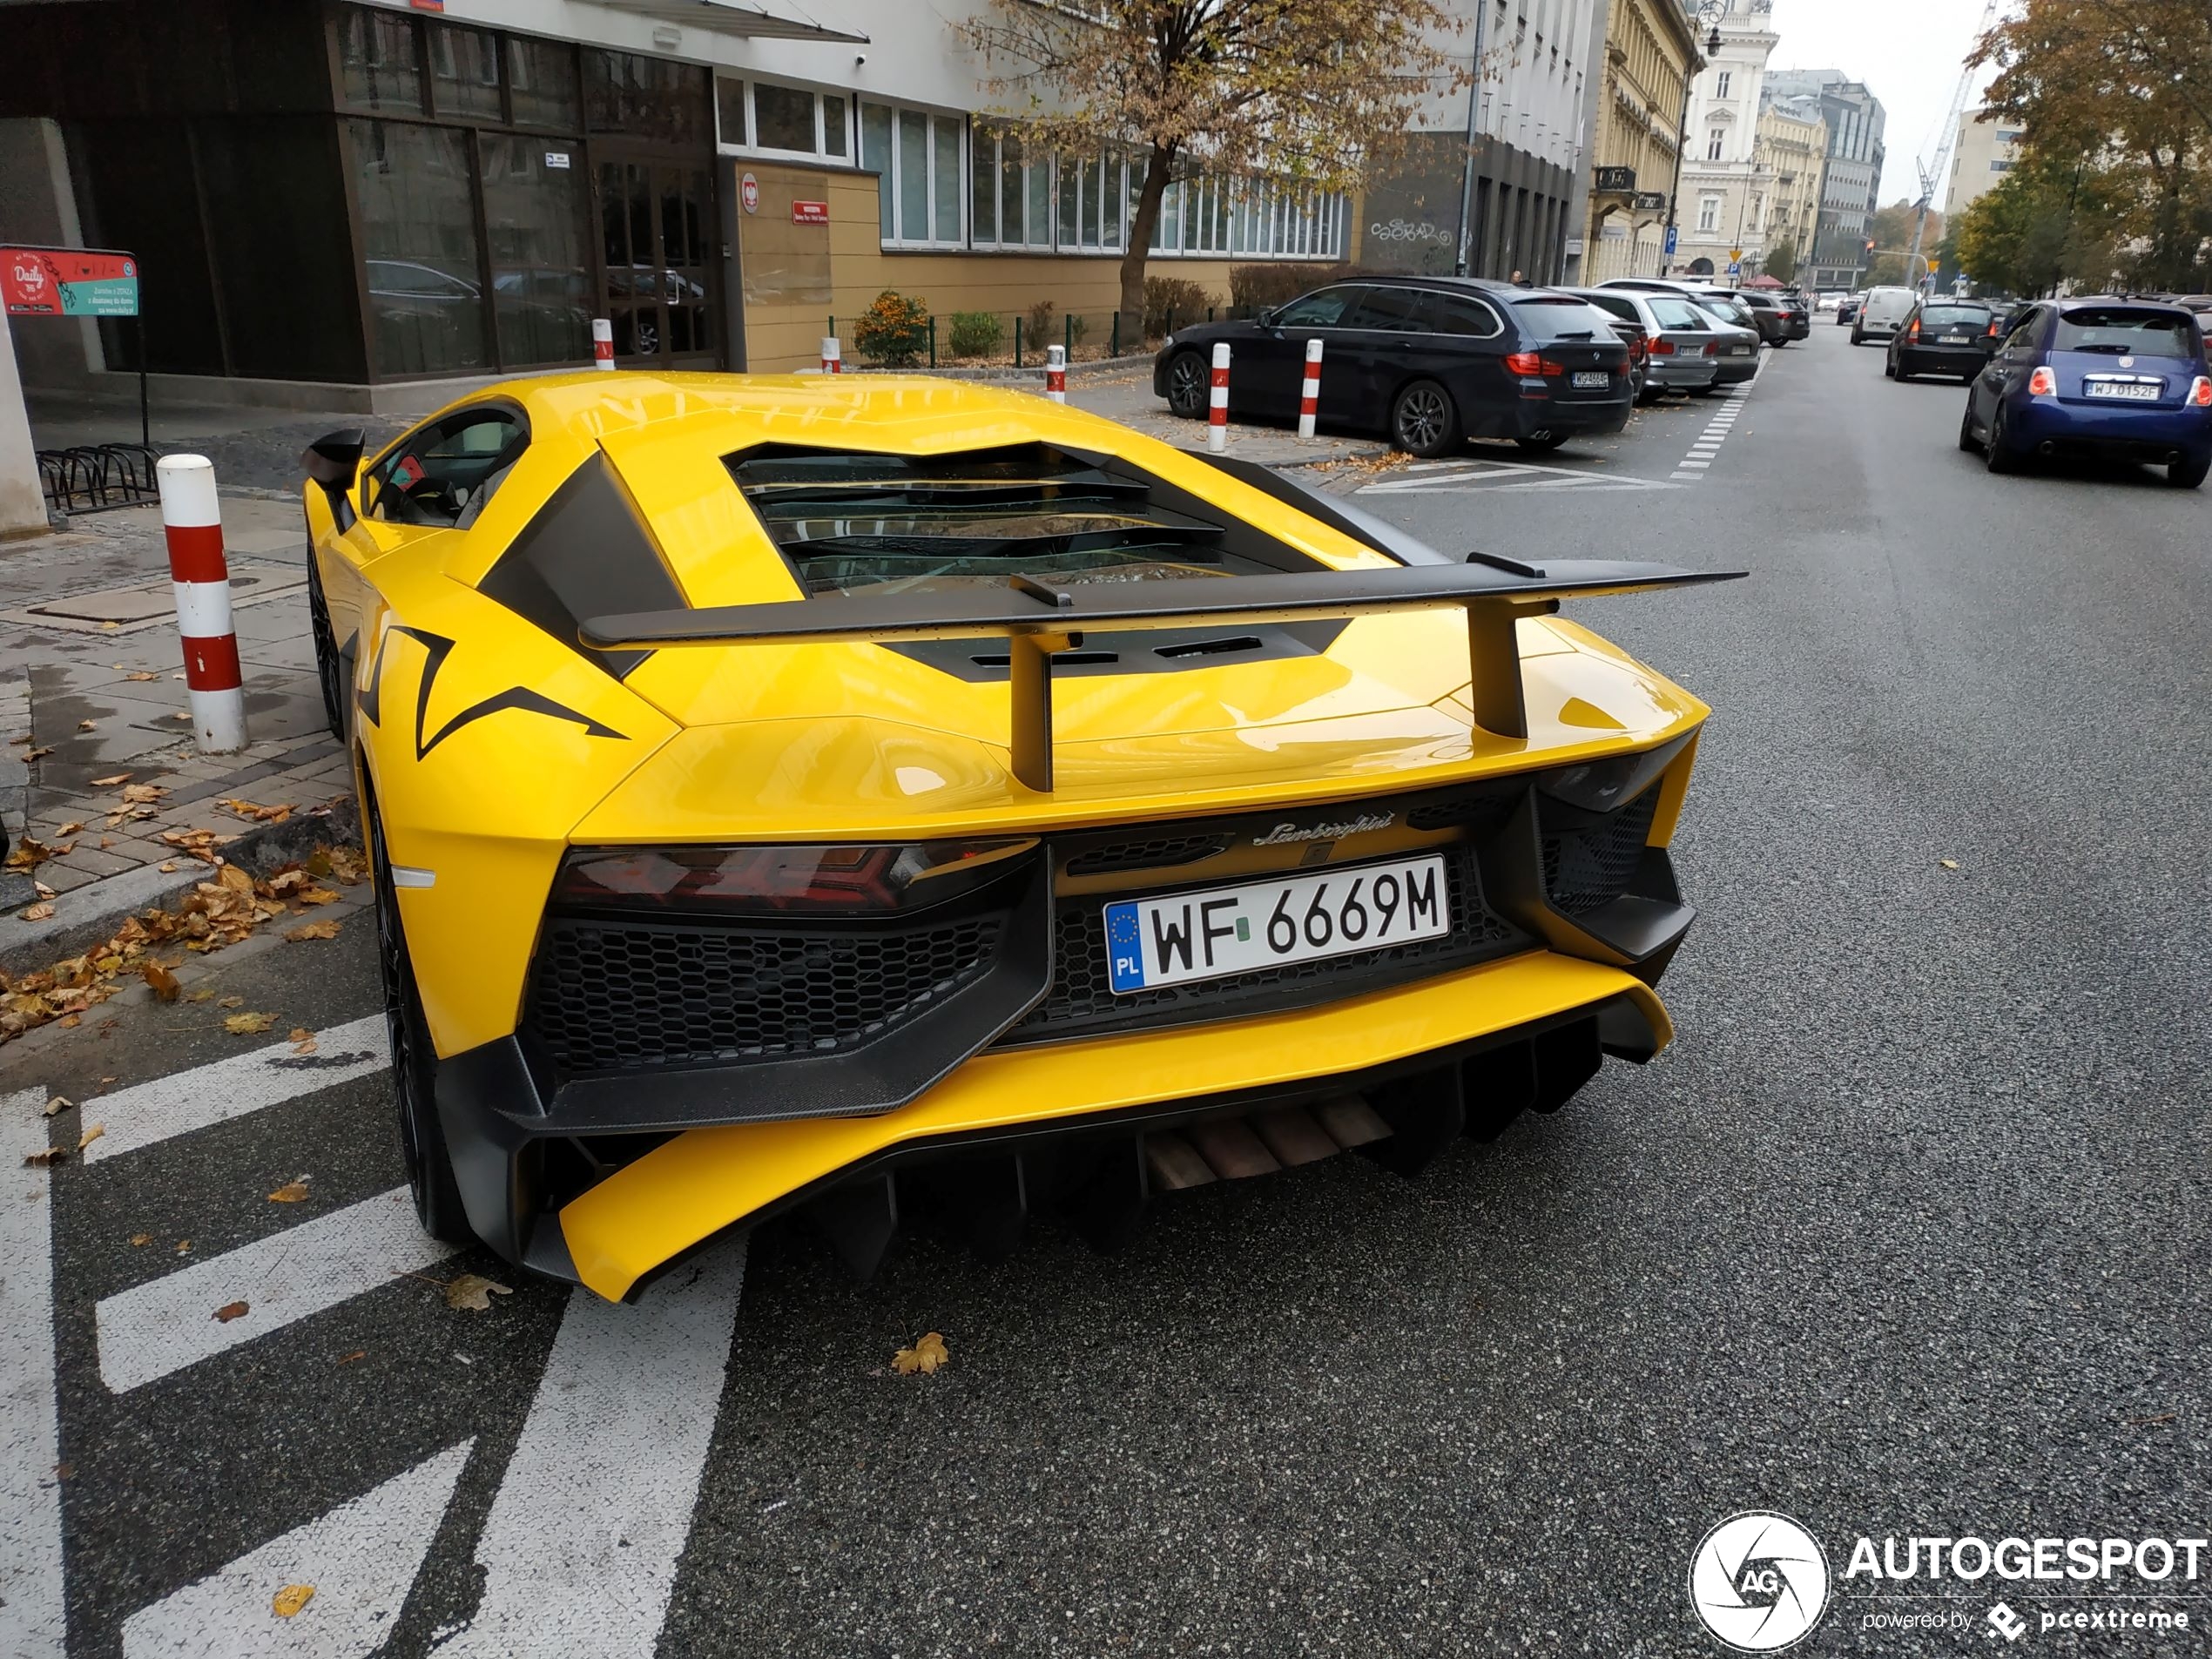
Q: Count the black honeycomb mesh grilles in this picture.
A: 5